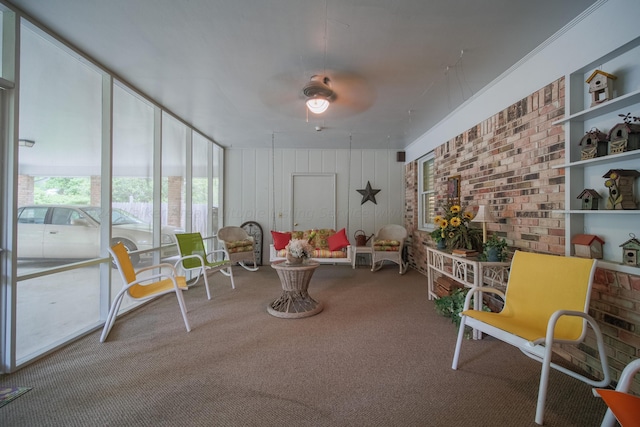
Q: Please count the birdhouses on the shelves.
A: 7